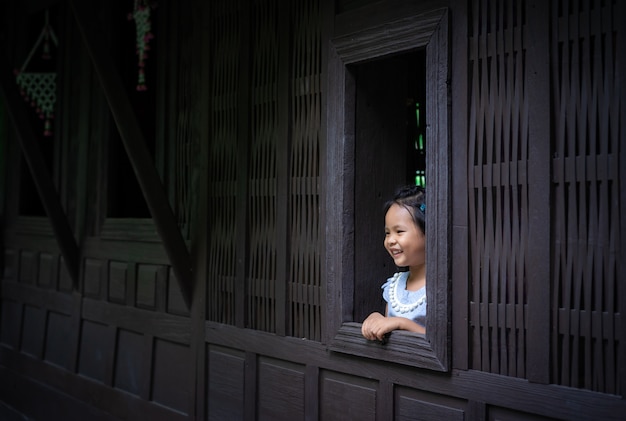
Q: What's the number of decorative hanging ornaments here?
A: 2